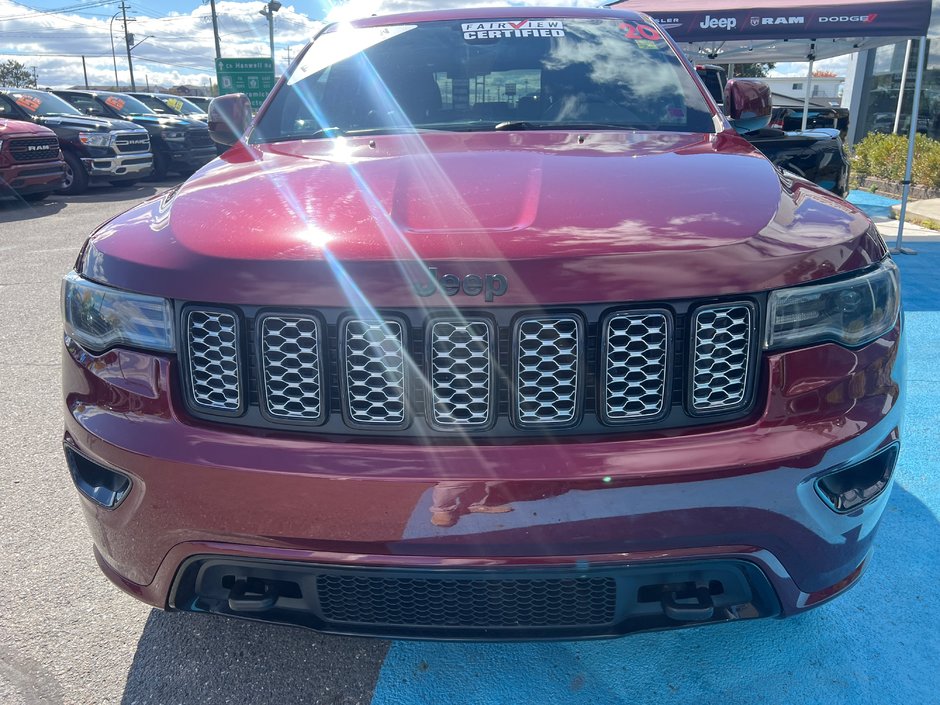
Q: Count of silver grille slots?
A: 7